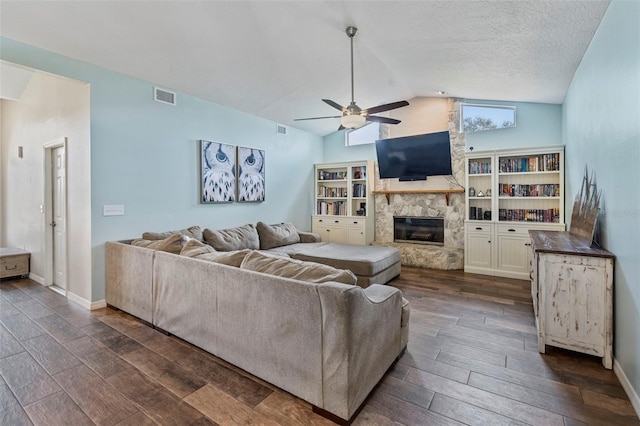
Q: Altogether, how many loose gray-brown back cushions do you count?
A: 6